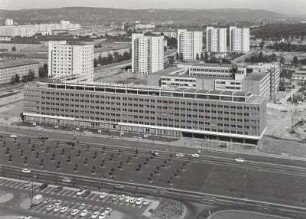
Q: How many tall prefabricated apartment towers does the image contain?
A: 5